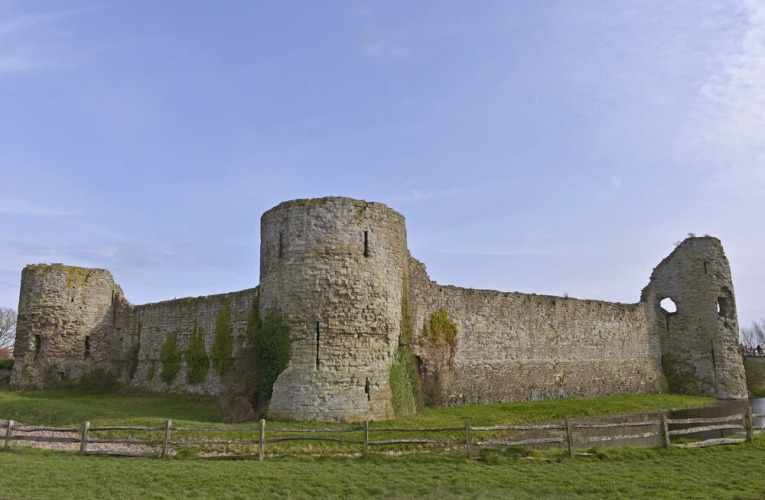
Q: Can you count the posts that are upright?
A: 9